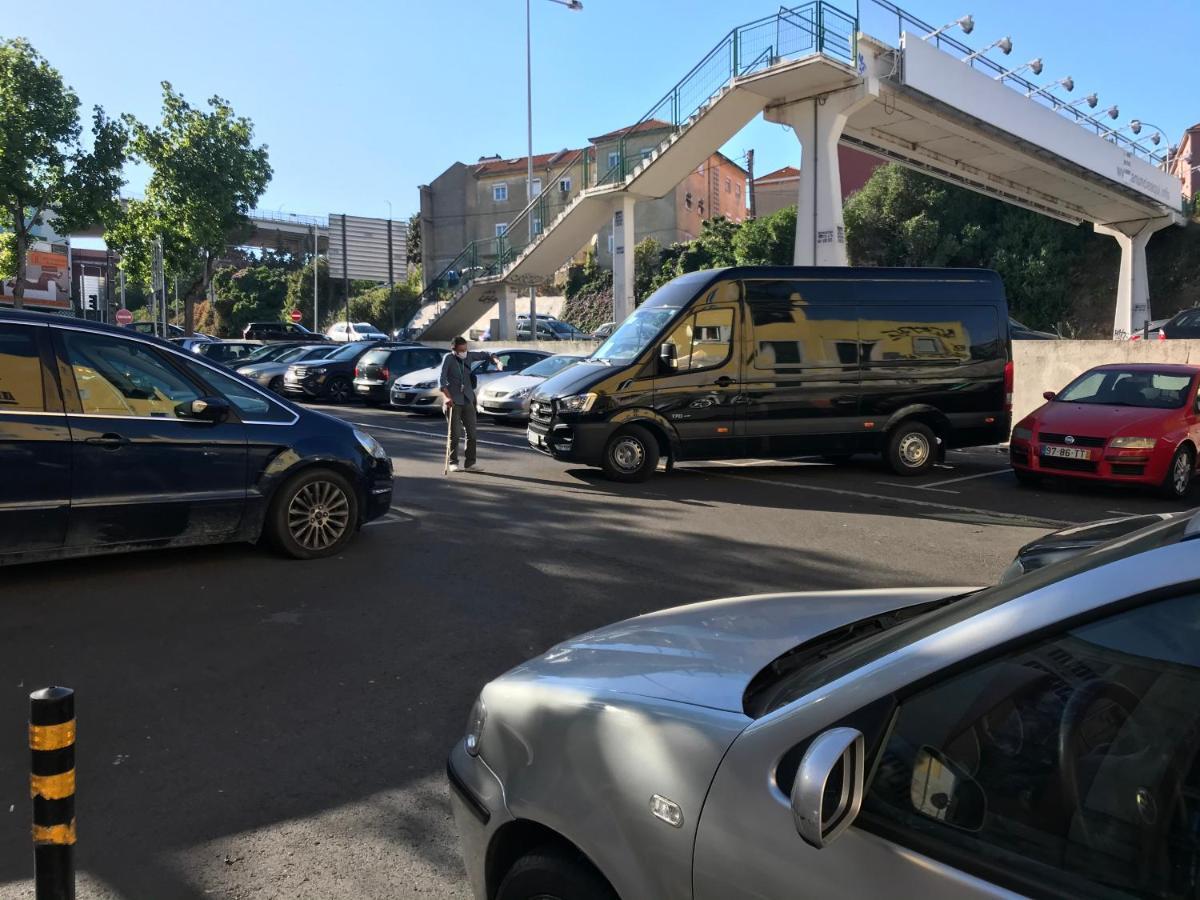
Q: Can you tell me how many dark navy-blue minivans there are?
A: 1